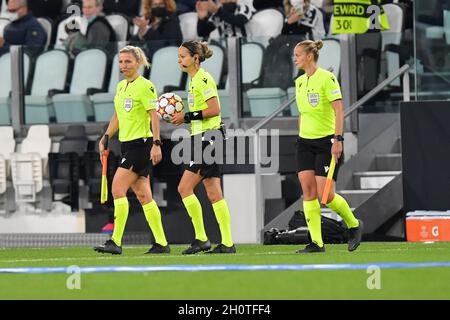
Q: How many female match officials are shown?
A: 3